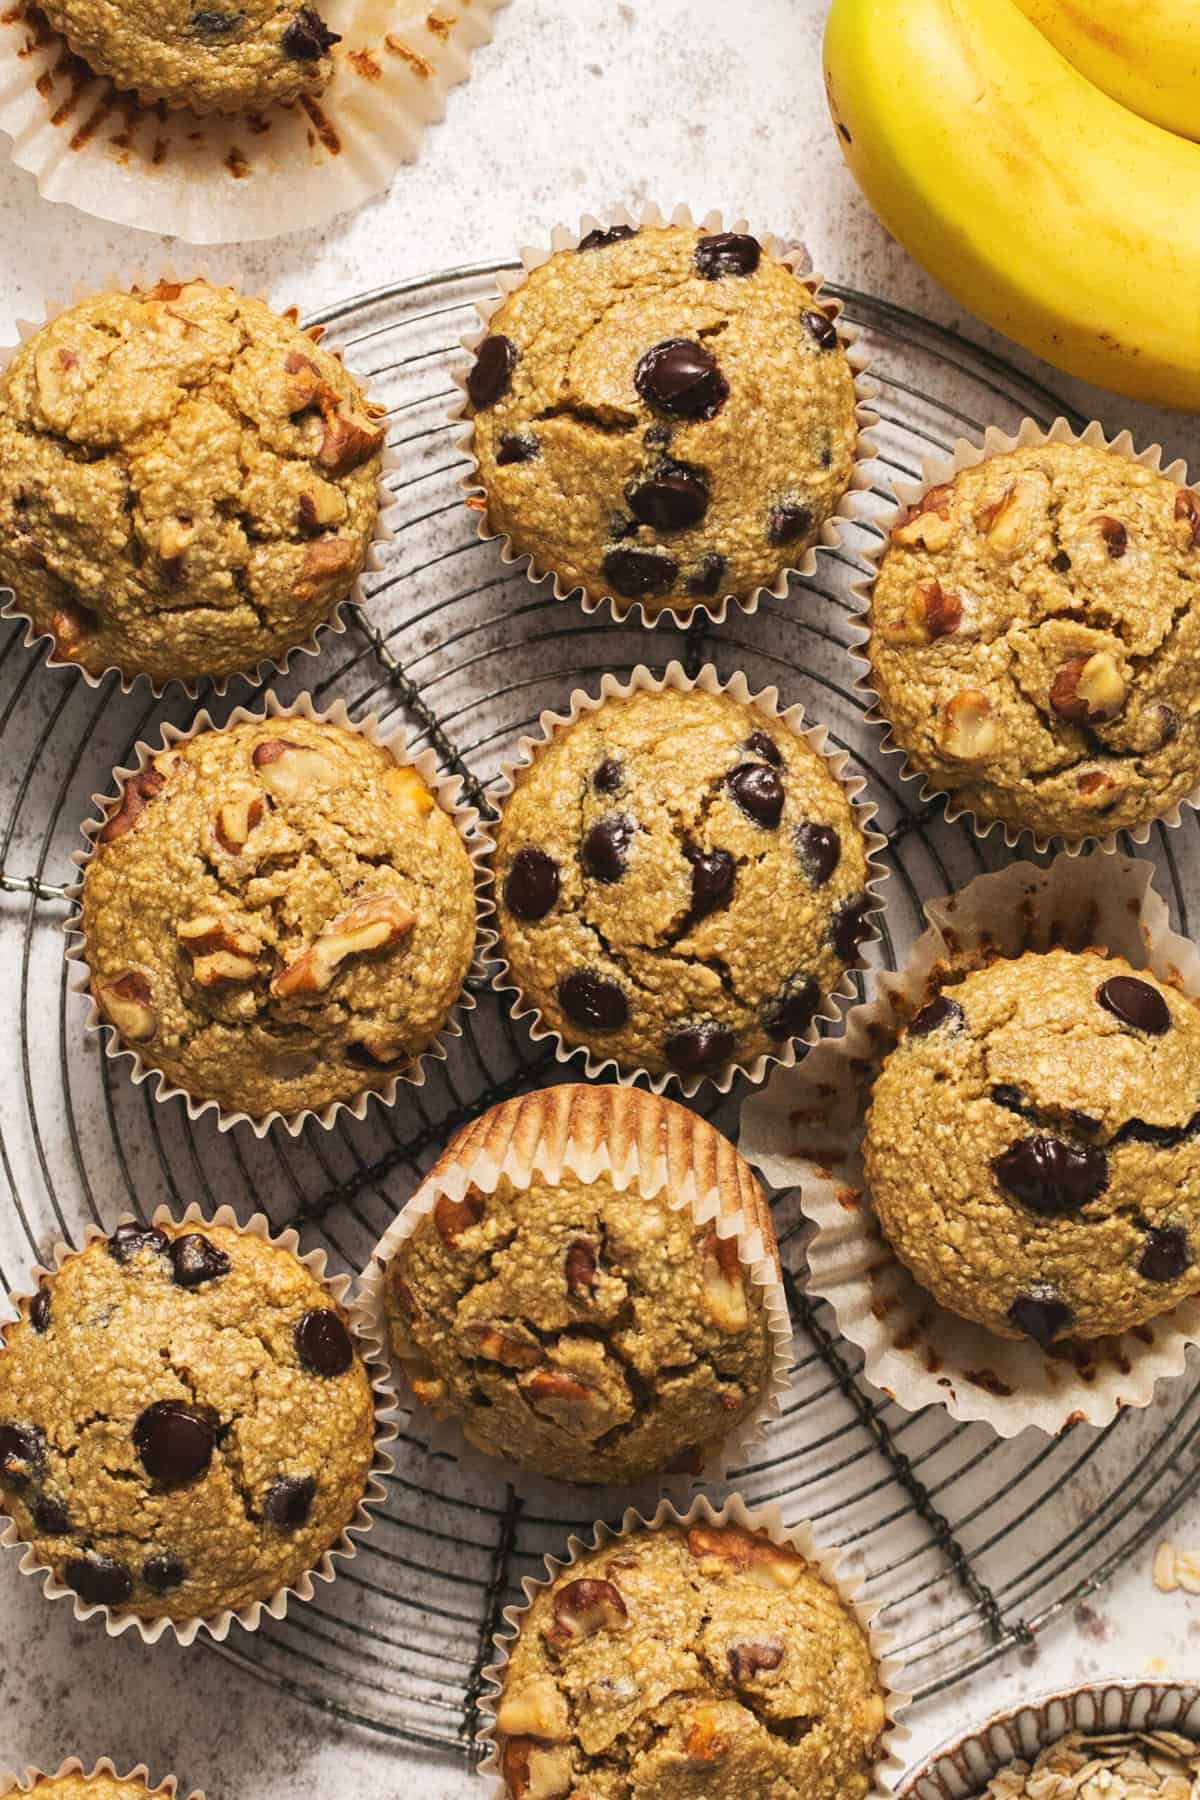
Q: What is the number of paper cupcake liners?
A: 11